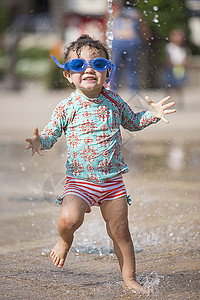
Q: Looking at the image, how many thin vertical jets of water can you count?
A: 1